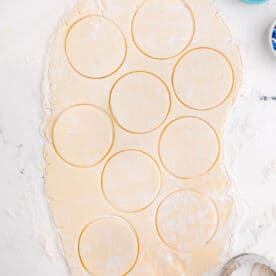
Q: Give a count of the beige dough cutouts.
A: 9